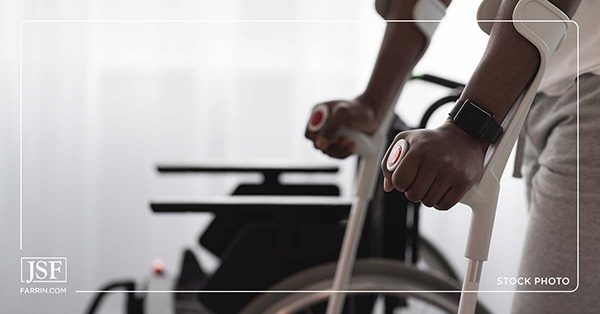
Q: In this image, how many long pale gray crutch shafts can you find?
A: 2